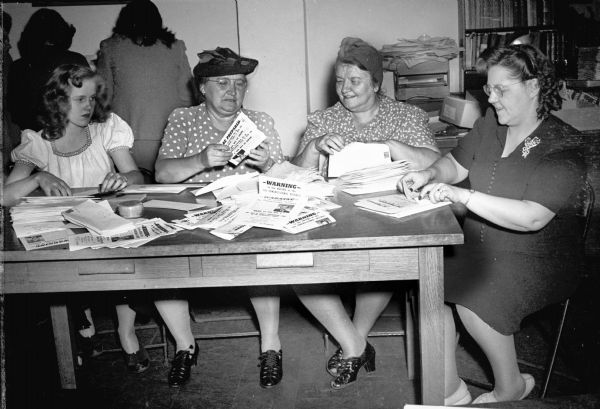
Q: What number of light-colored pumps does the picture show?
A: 2